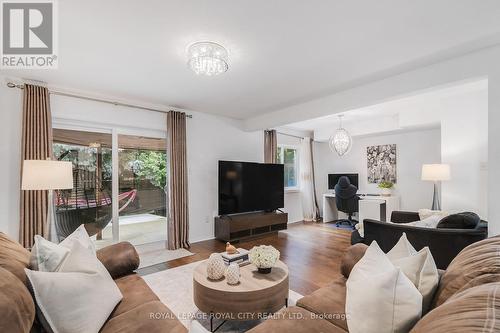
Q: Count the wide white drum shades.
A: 2